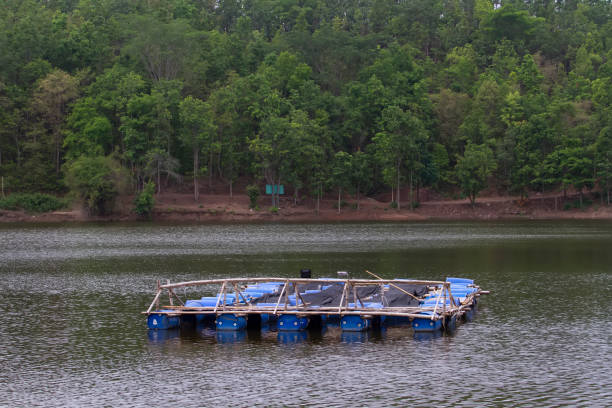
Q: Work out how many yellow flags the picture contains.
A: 0